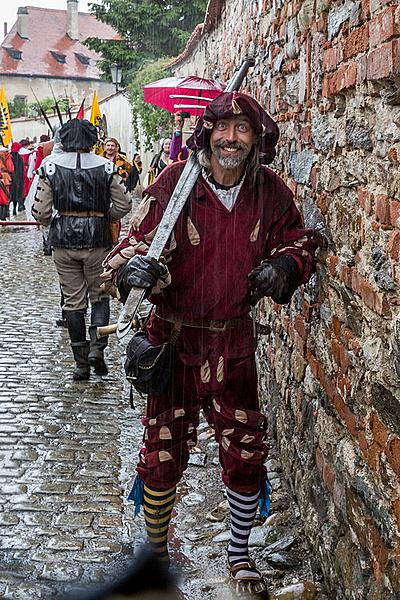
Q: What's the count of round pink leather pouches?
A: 0